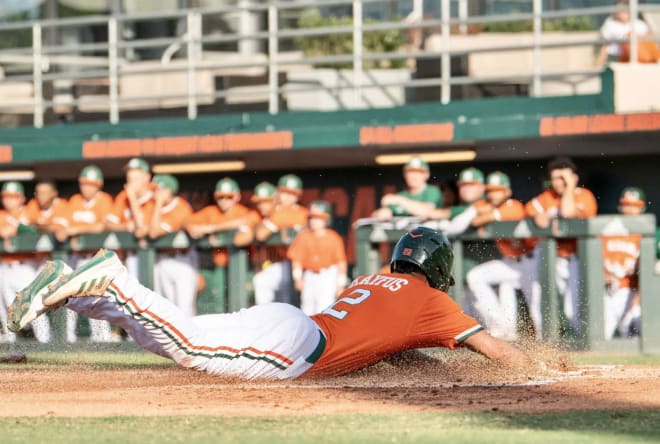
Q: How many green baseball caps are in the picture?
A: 12